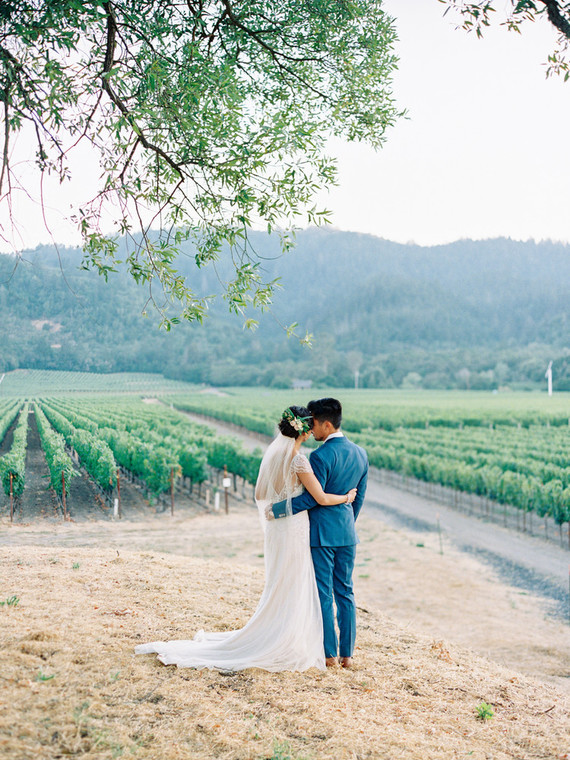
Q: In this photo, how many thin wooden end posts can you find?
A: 5